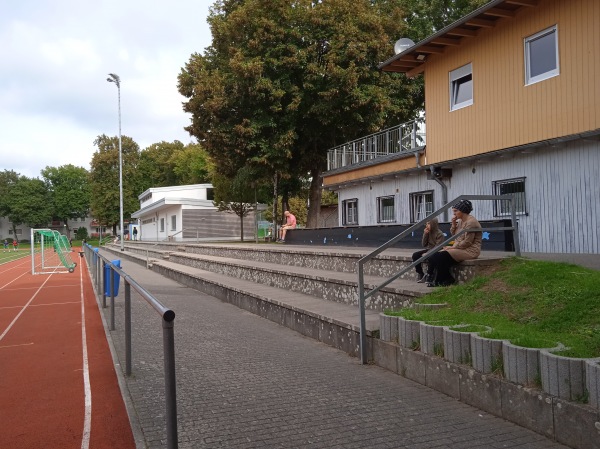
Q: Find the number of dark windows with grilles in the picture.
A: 4